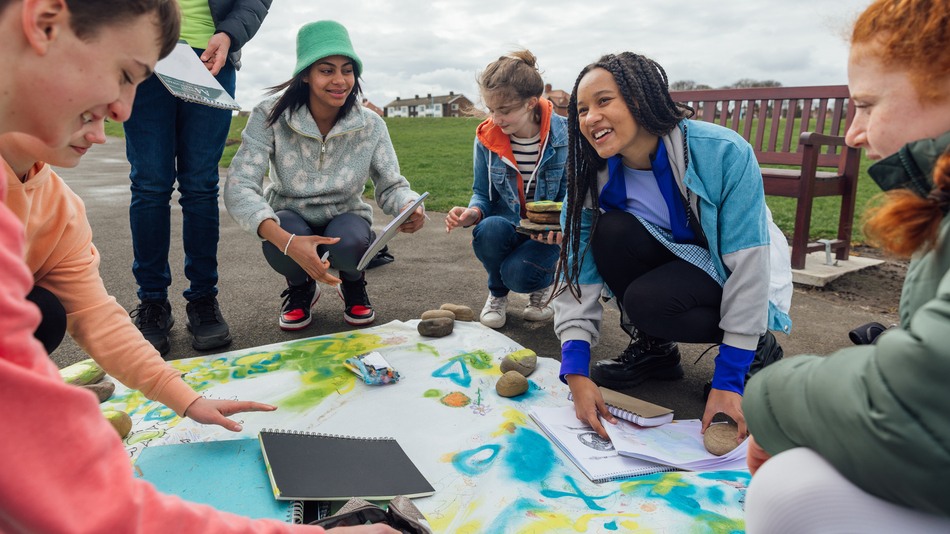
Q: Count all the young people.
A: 7